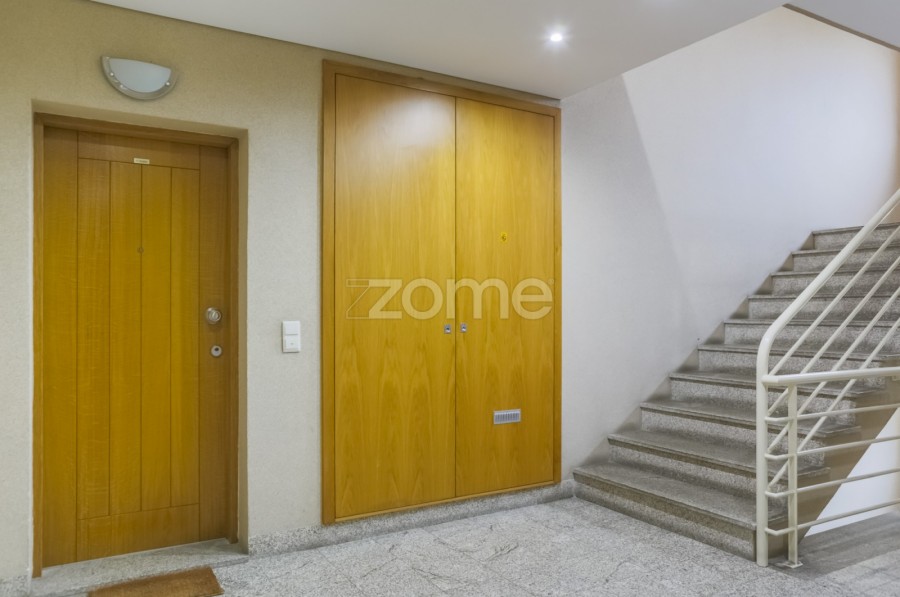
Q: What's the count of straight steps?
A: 10